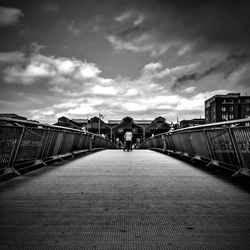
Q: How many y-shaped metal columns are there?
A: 2